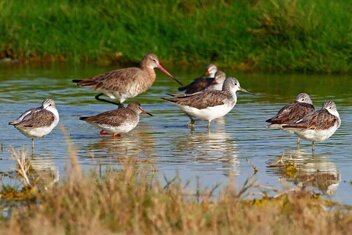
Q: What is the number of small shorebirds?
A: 7